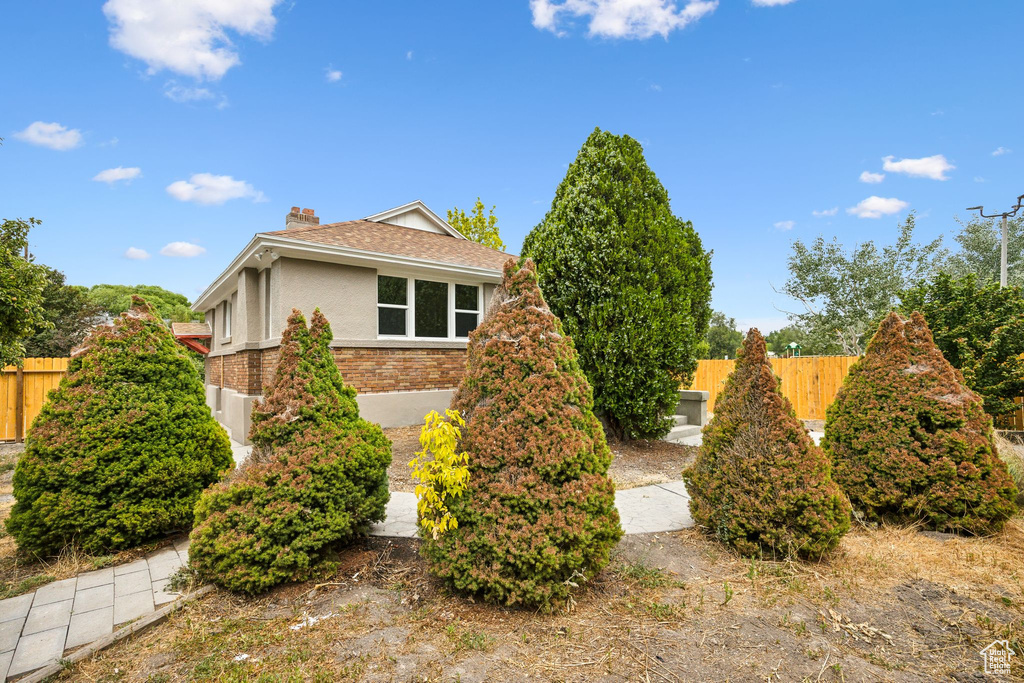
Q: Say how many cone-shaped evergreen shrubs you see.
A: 5